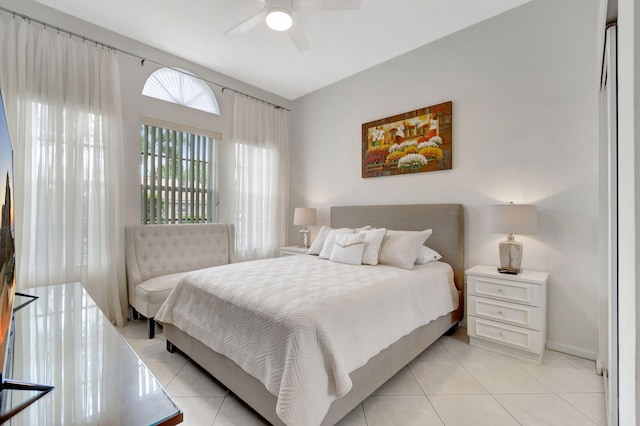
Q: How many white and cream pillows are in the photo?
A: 6